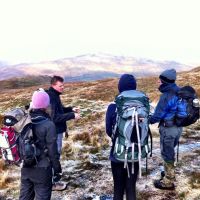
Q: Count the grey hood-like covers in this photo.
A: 1